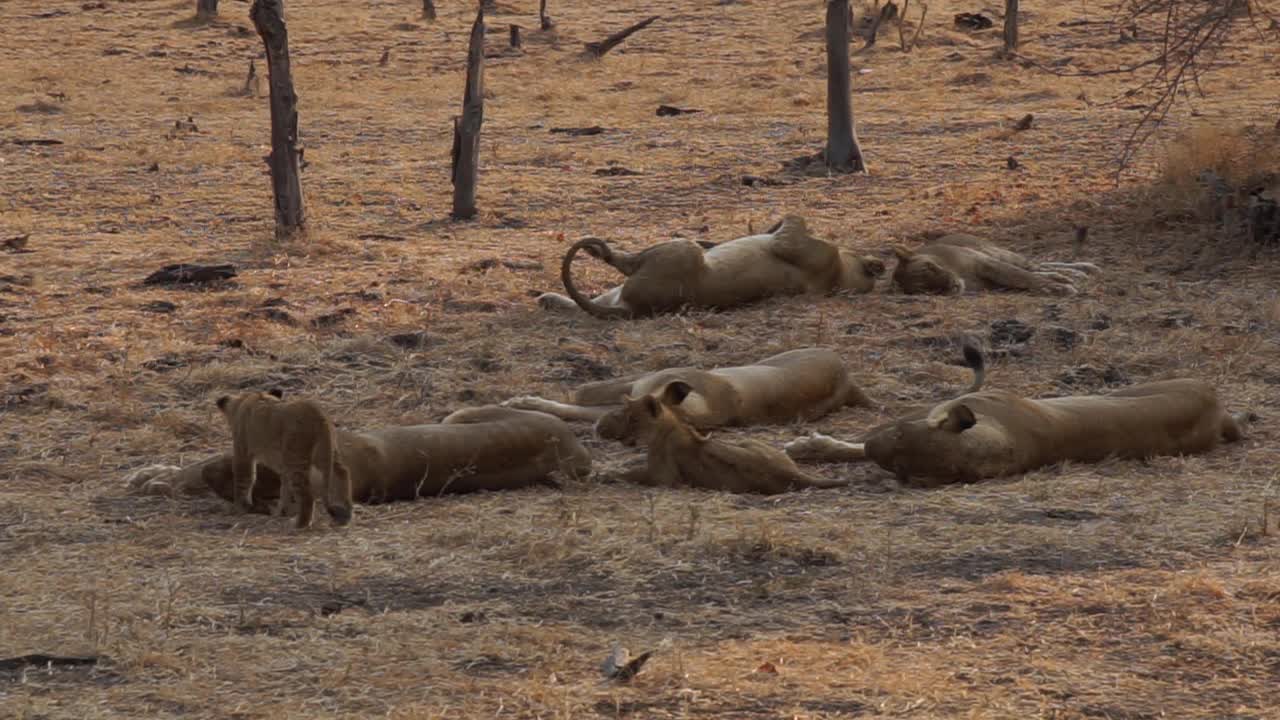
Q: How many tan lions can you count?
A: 7